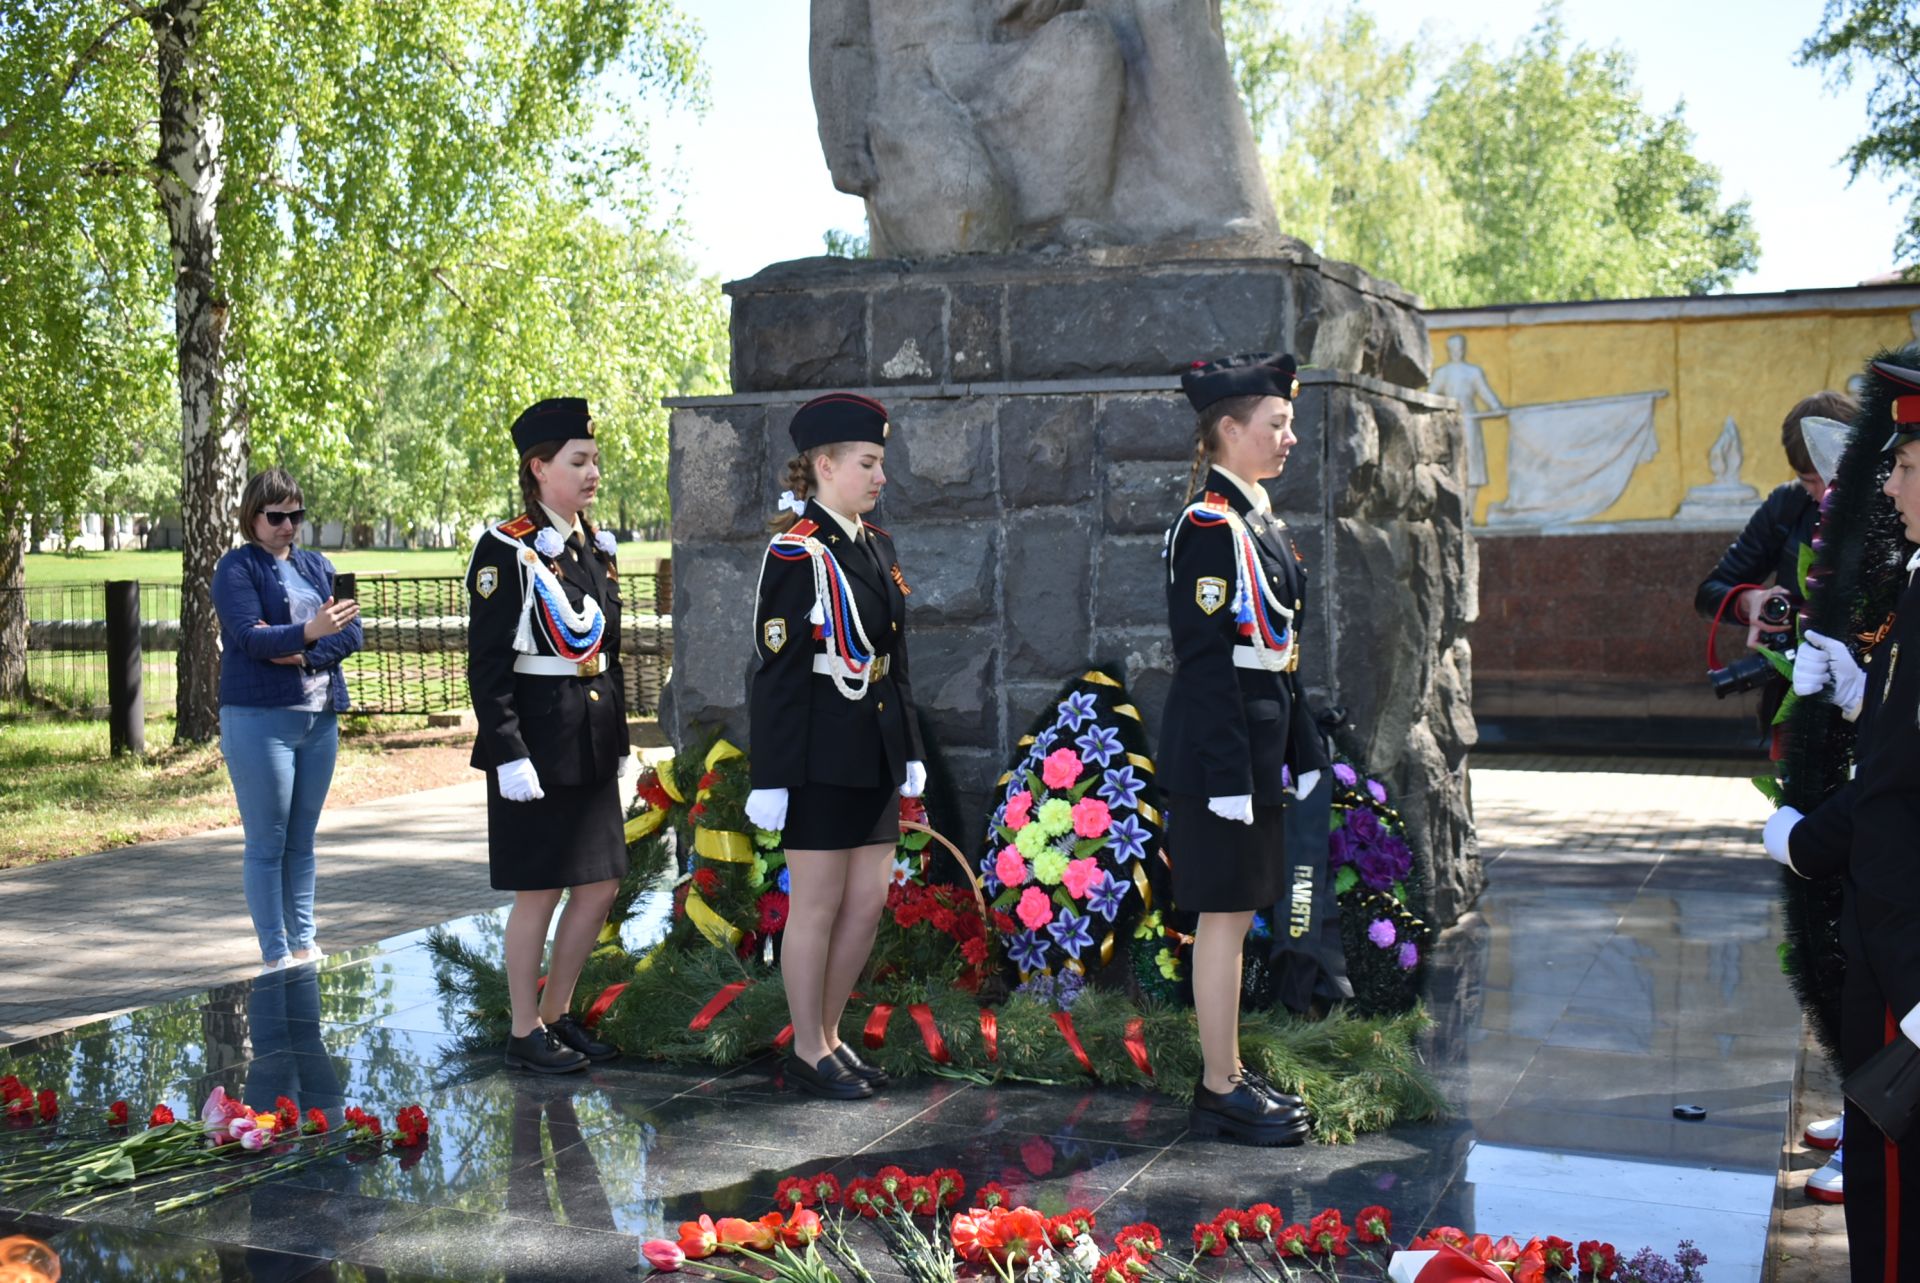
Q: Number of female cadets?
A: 3